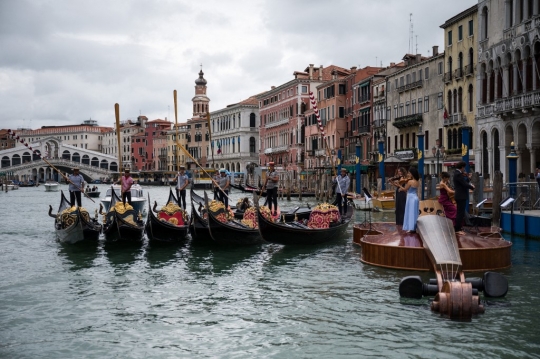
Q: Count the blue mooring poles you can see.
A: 6